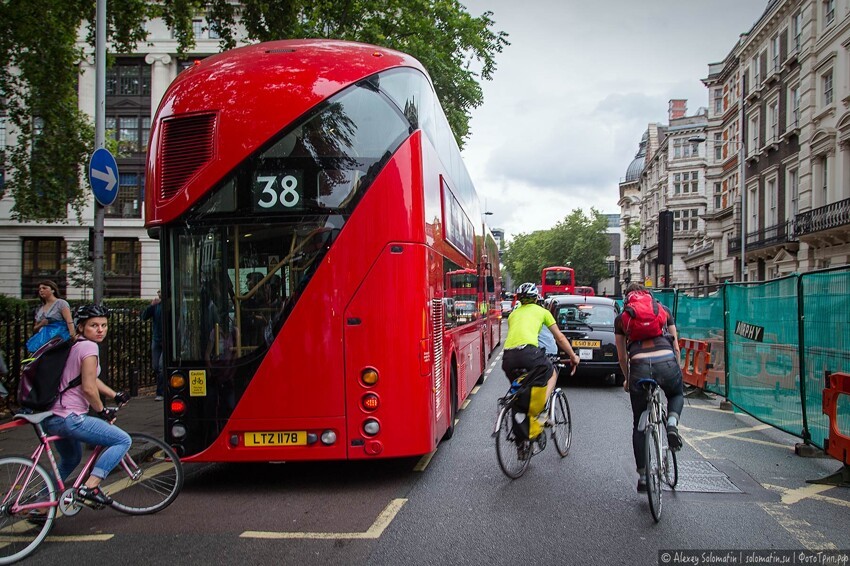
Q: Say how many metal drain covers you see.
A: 1